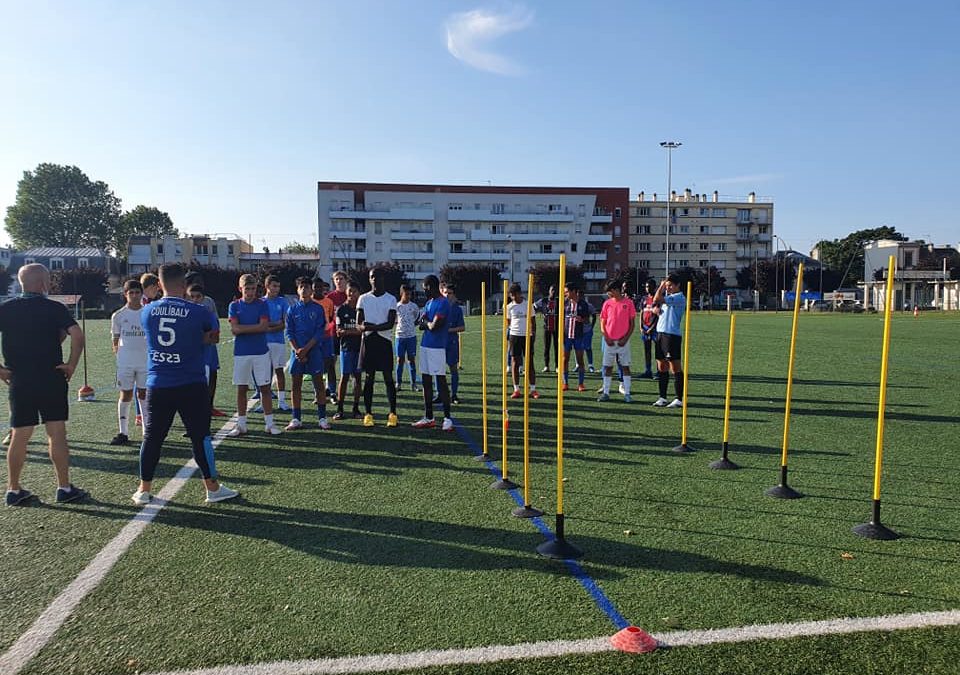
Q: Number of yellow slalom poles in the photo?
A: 8